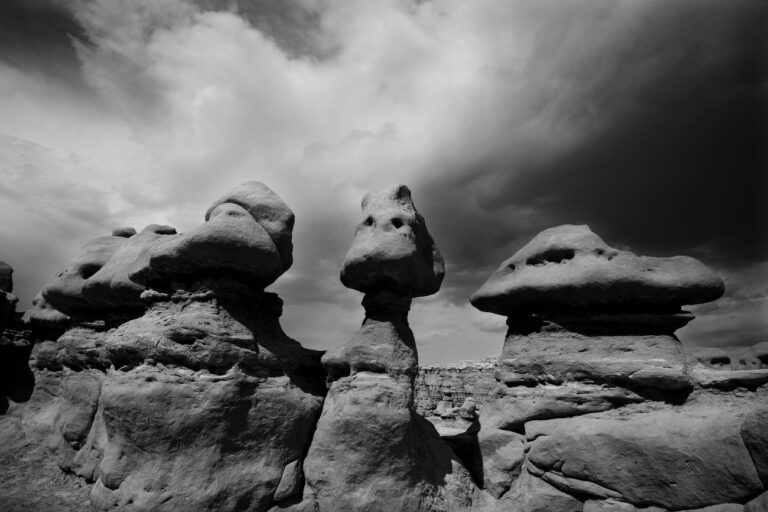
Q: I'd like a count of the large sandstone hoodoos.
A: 3